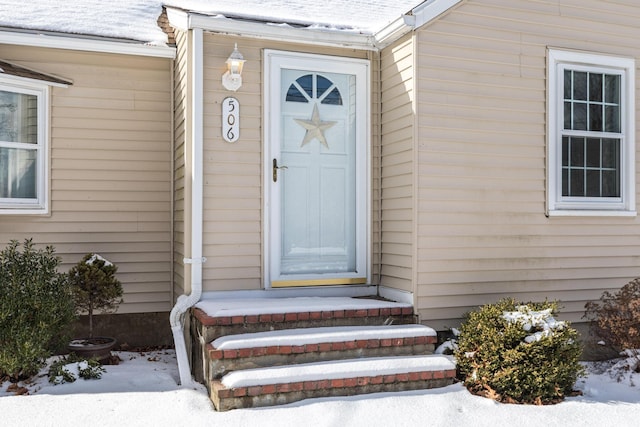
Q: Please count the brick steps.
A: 3